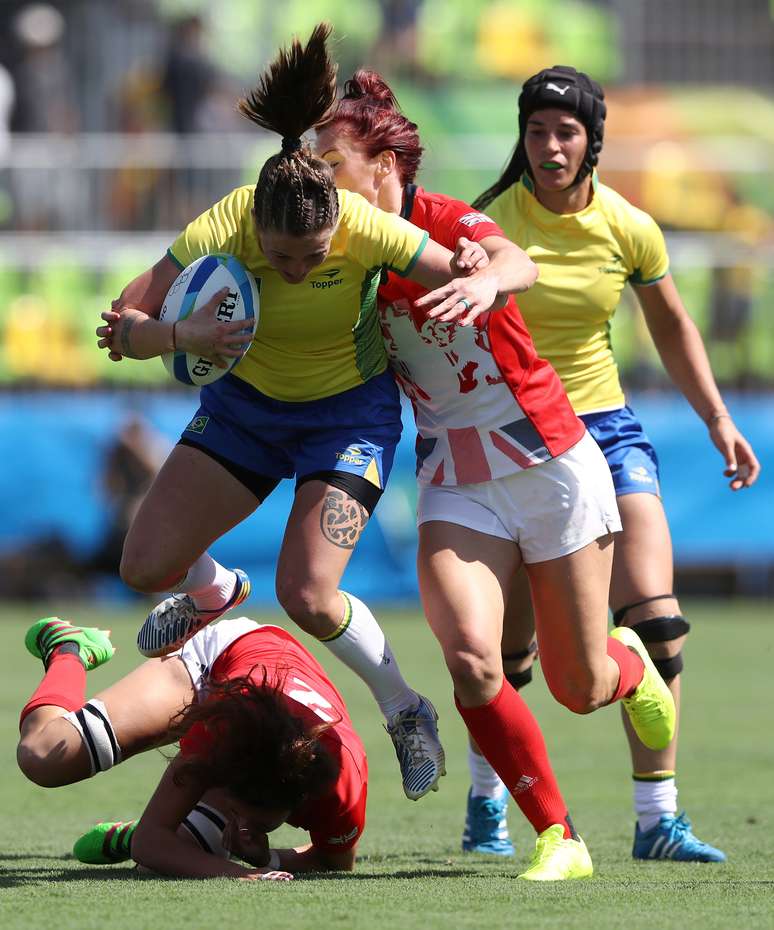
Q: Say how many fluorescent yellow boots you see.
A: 2